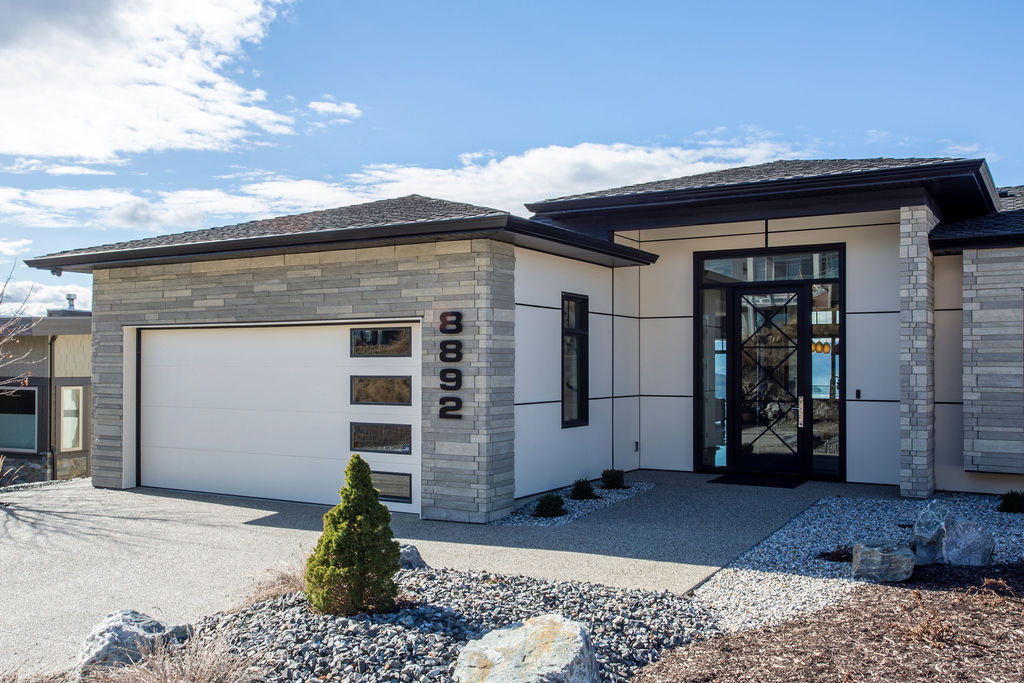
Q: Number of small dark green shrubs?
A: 4